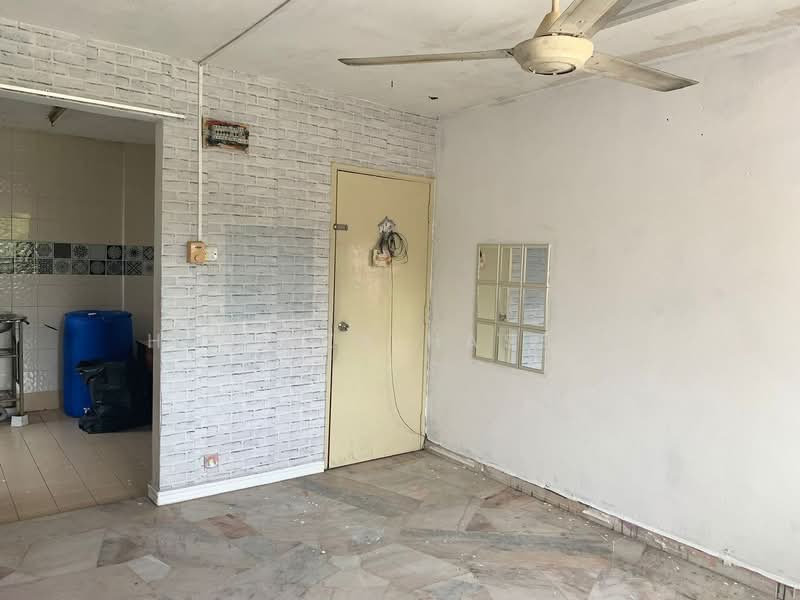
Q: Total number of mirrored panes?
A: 9